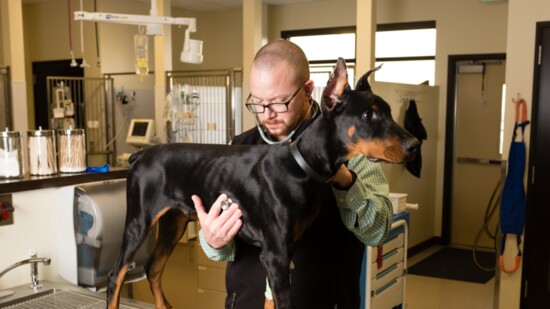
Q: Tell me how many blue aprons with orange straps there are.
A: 1